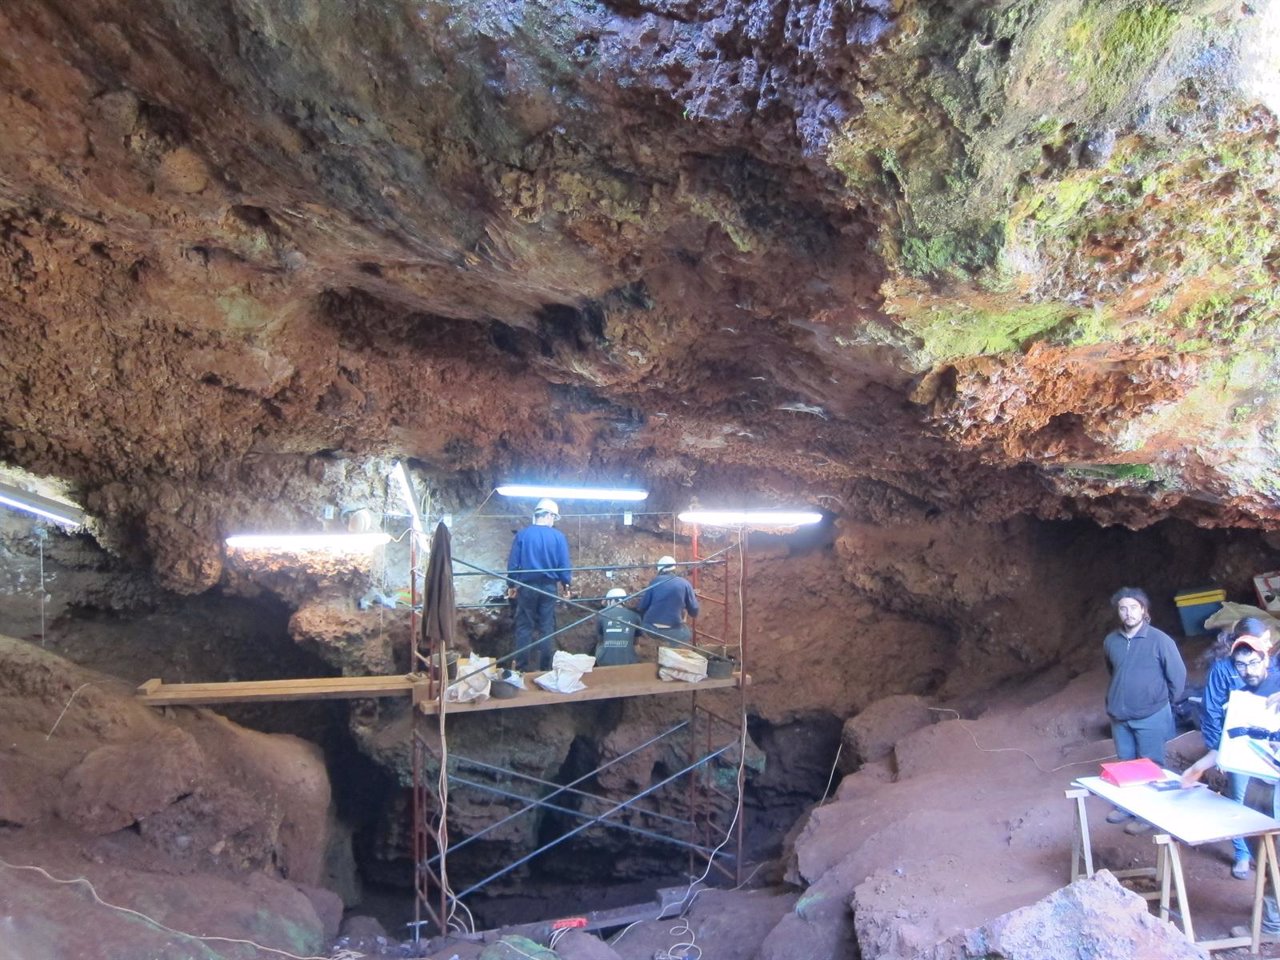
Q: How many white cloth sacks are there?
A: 3